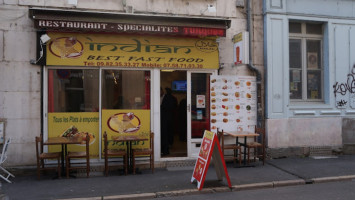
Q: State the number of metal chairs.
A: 1